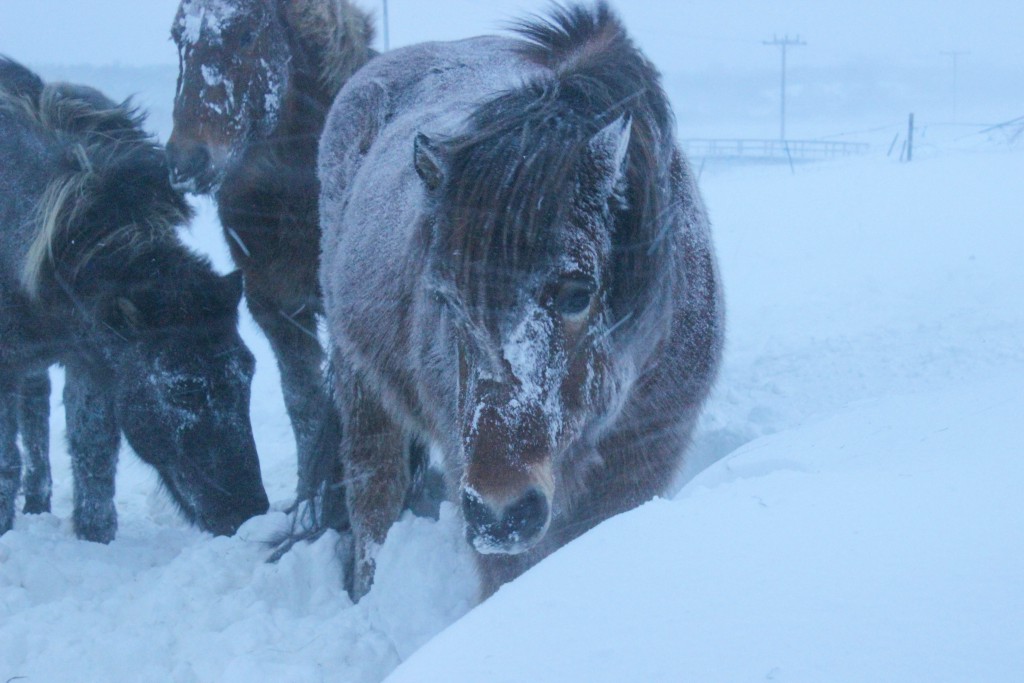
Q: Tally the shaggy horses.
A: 3